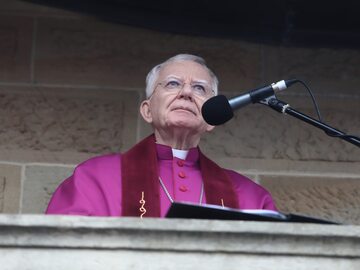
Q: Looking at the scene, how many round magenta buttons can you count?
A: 3